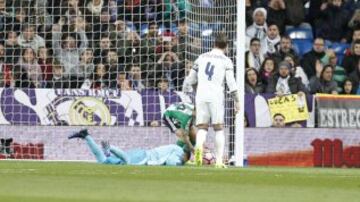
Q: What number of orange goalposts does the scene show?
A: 0